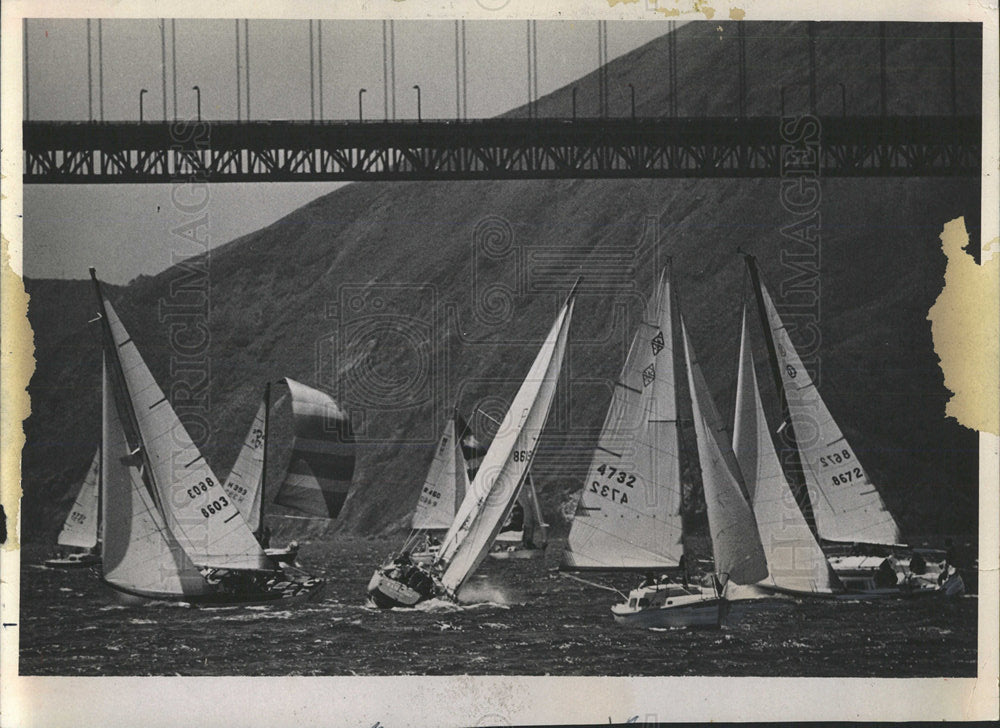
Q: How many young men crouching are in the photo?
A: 0